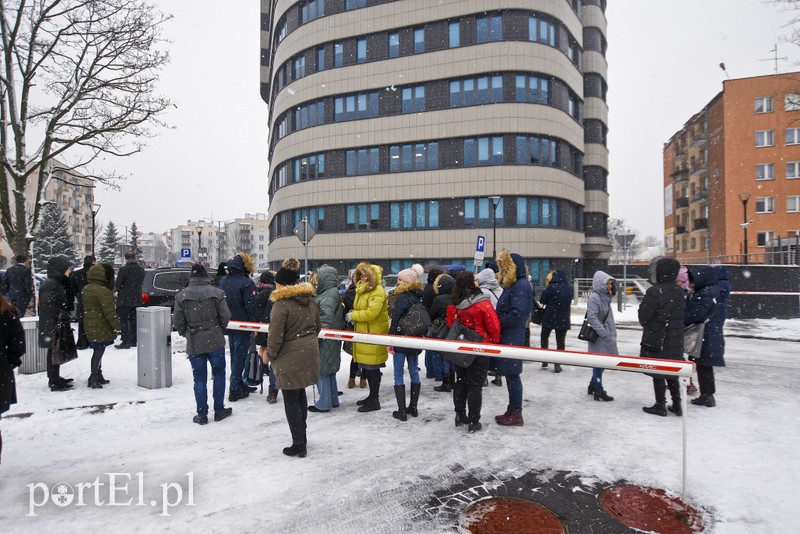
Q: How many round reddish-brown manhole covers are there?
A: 2